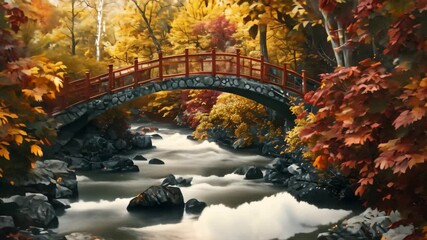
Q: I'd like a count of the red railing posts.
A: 11